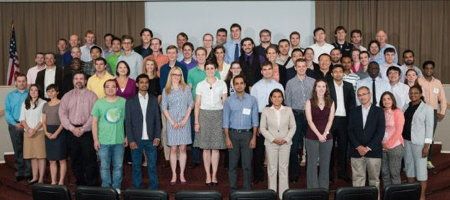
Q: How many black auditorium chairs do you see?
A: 8